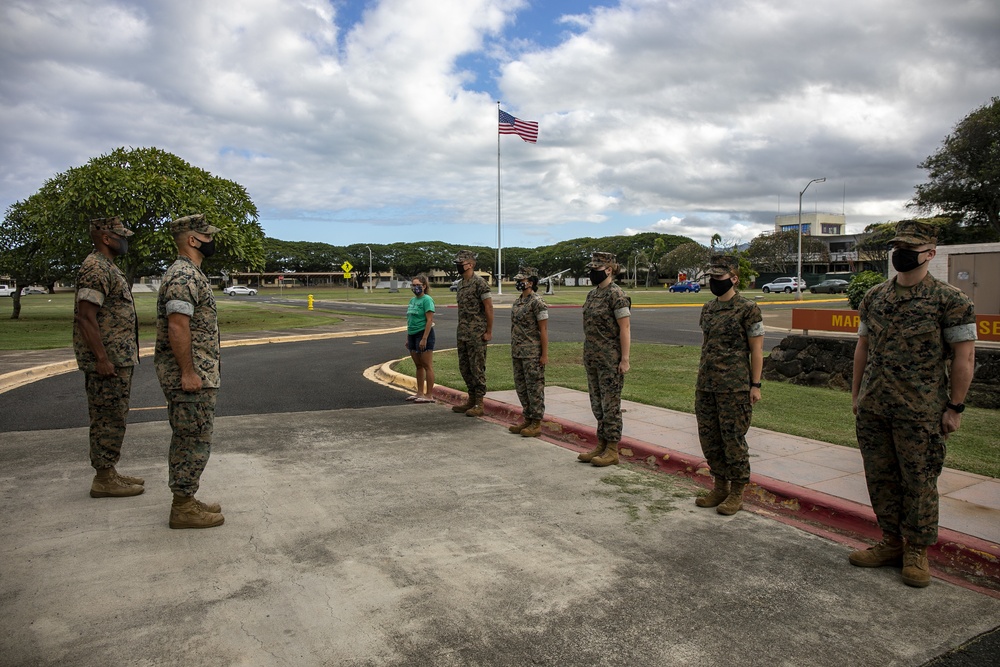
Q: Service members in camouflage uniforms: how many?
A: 7